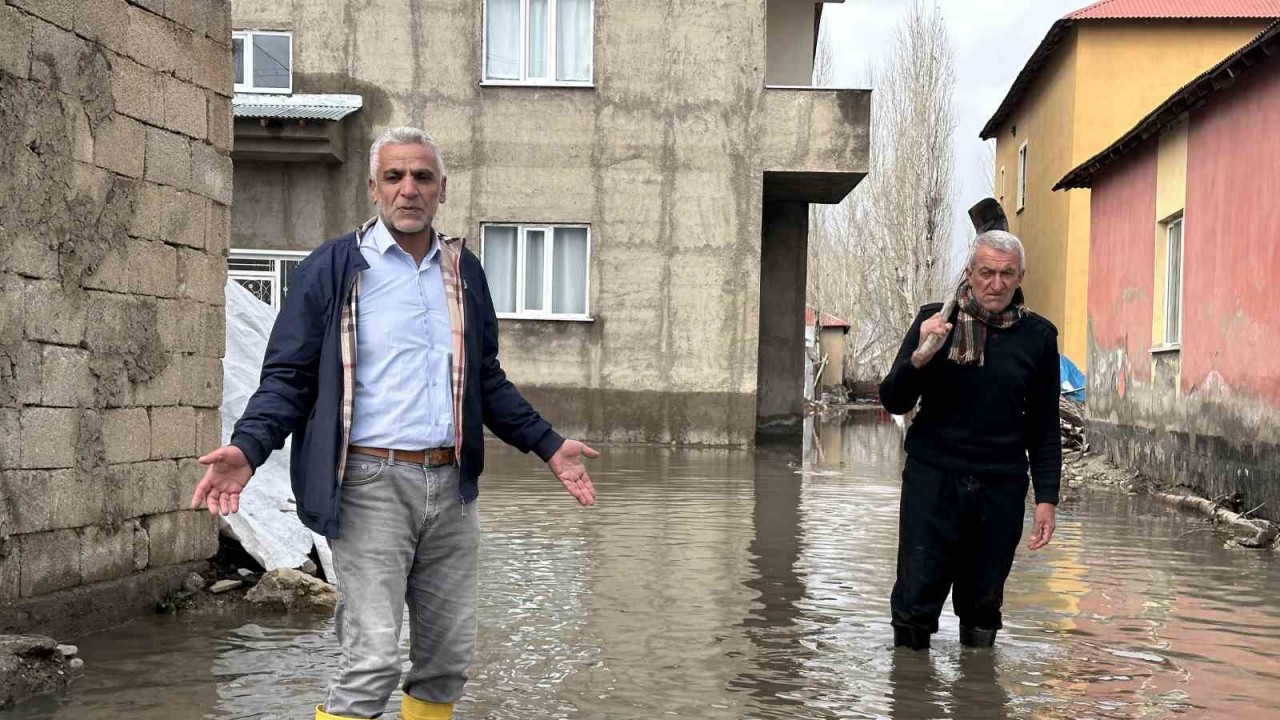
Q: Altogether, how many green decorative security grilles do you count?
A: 0